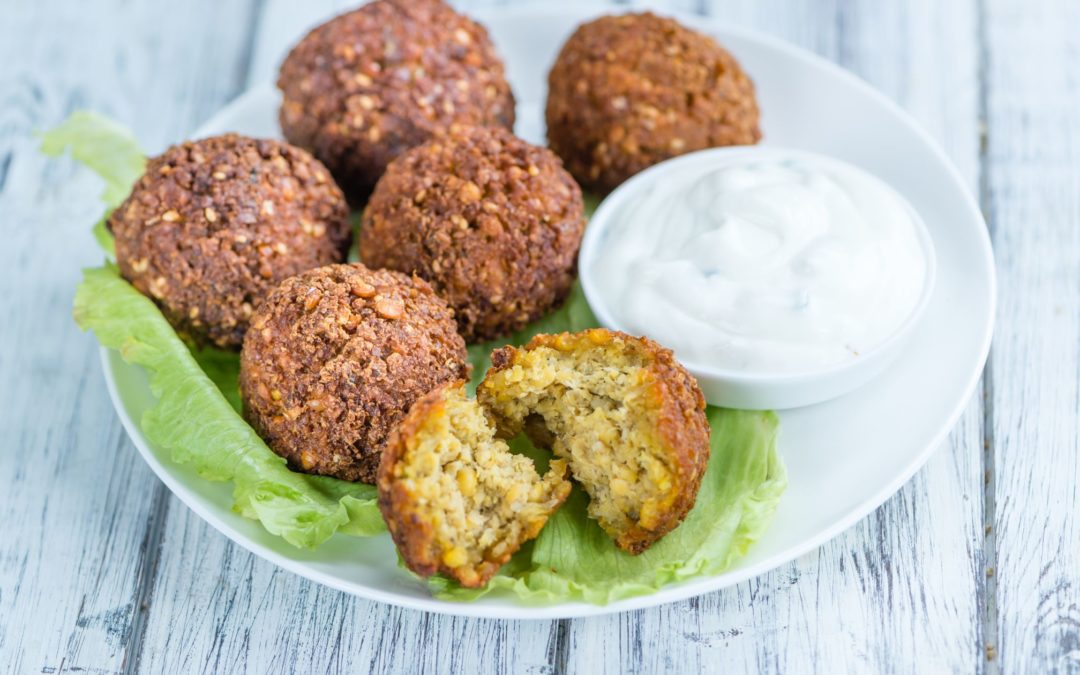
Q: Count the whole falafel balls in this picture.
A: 5